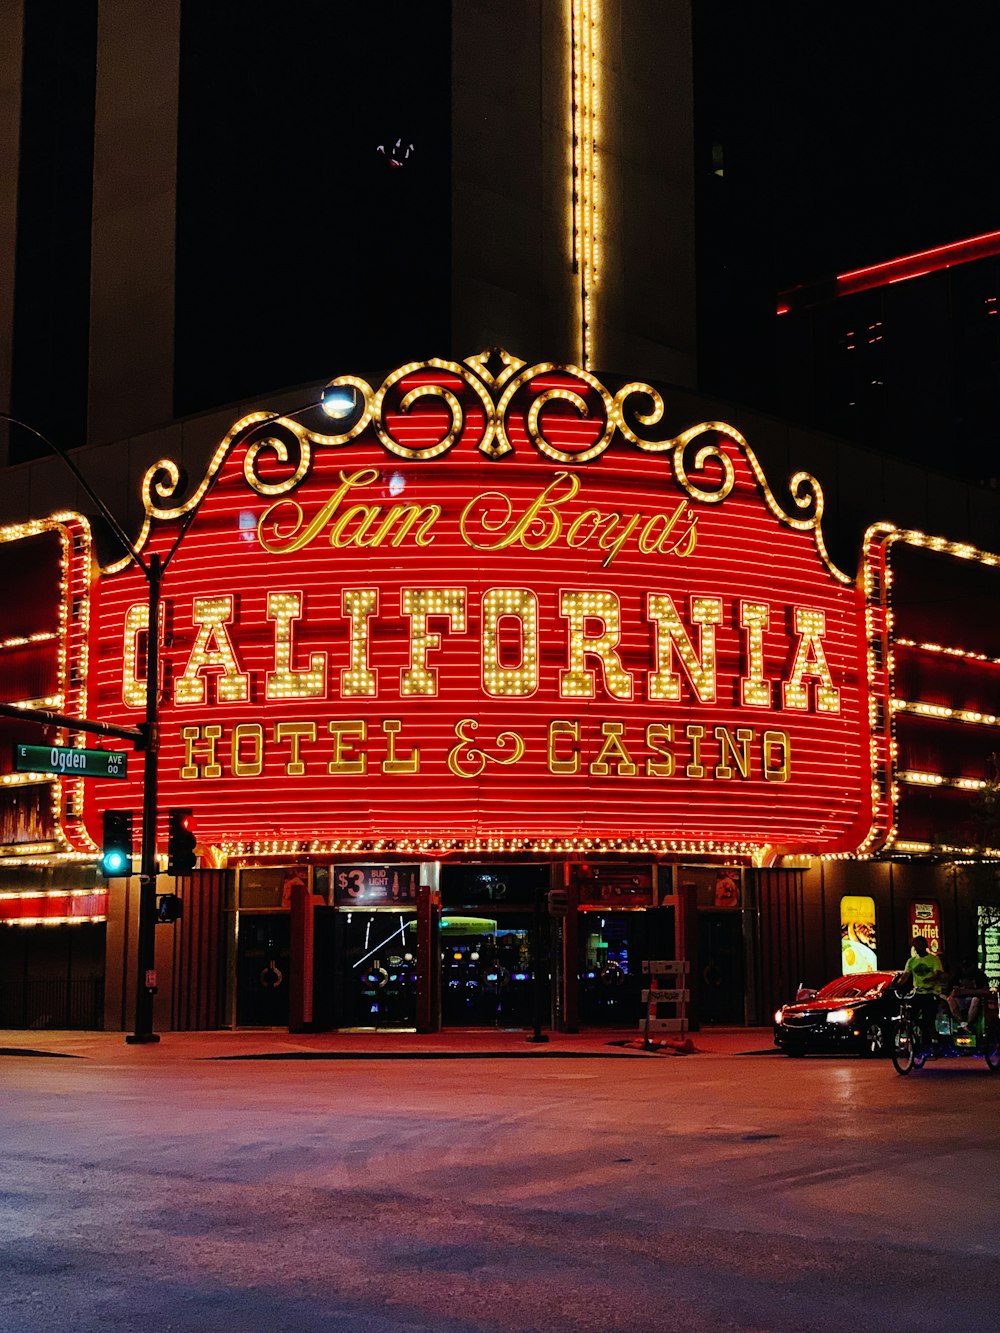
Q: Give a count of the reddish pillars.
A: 4